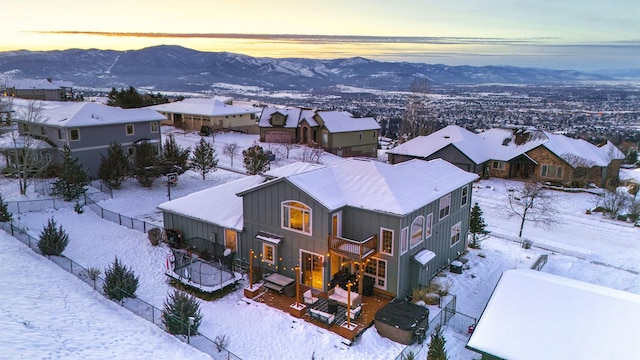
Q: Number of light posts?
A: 3